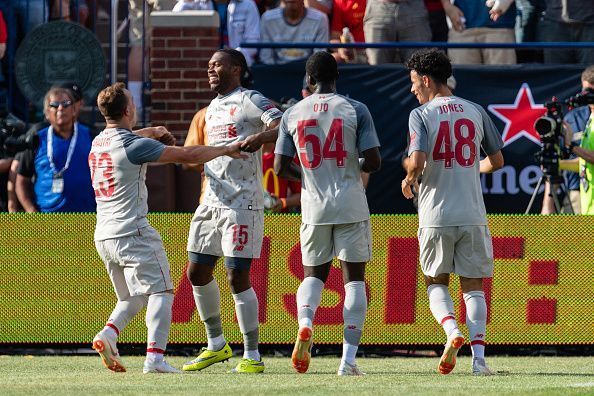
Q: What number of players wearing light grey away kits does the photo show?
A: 4